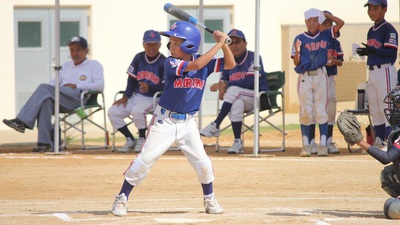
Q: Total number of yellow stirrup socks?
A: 0